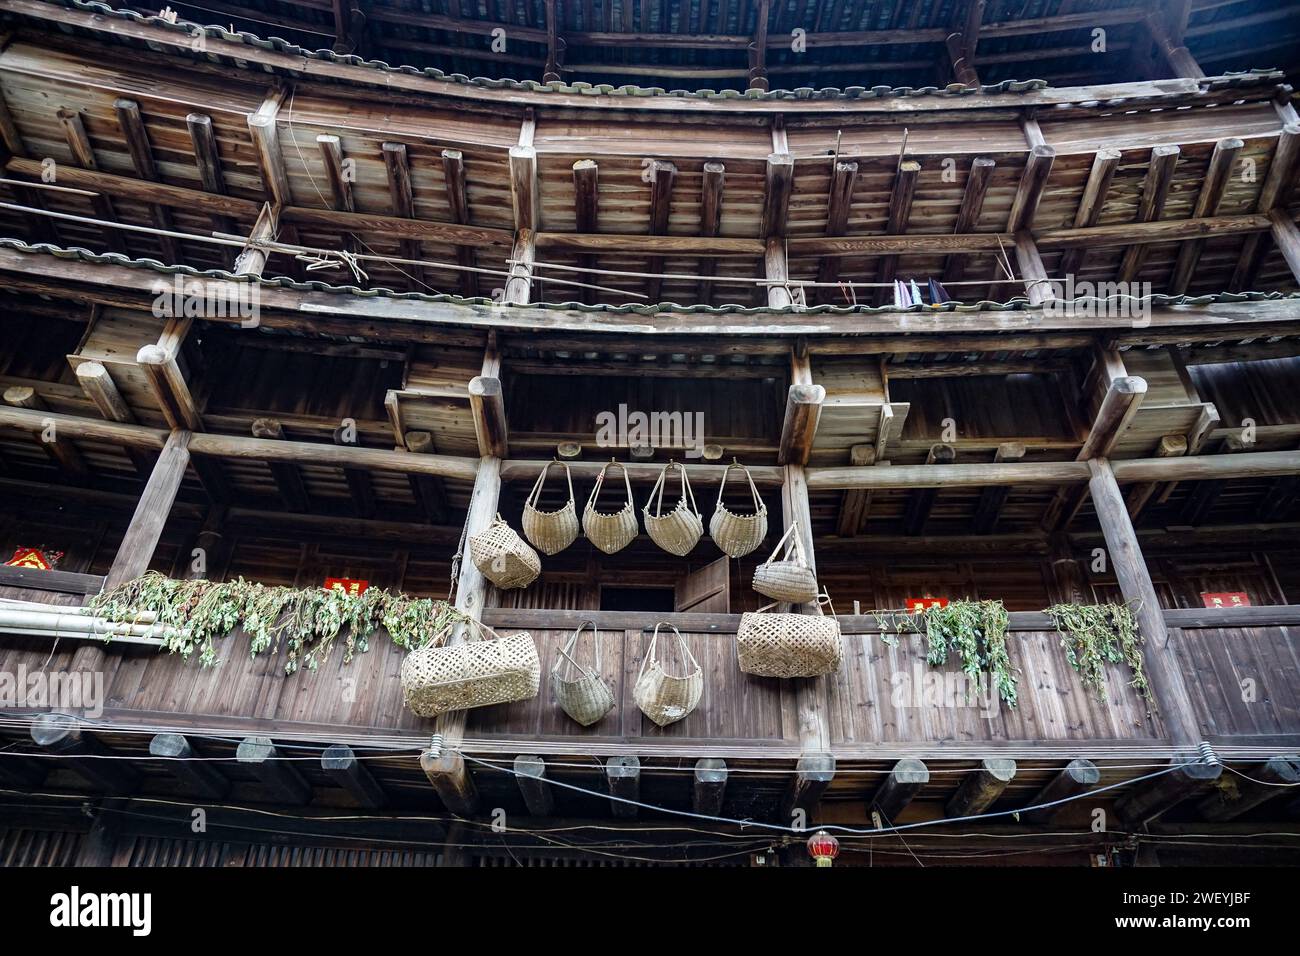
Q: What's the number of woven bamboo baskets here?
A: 10